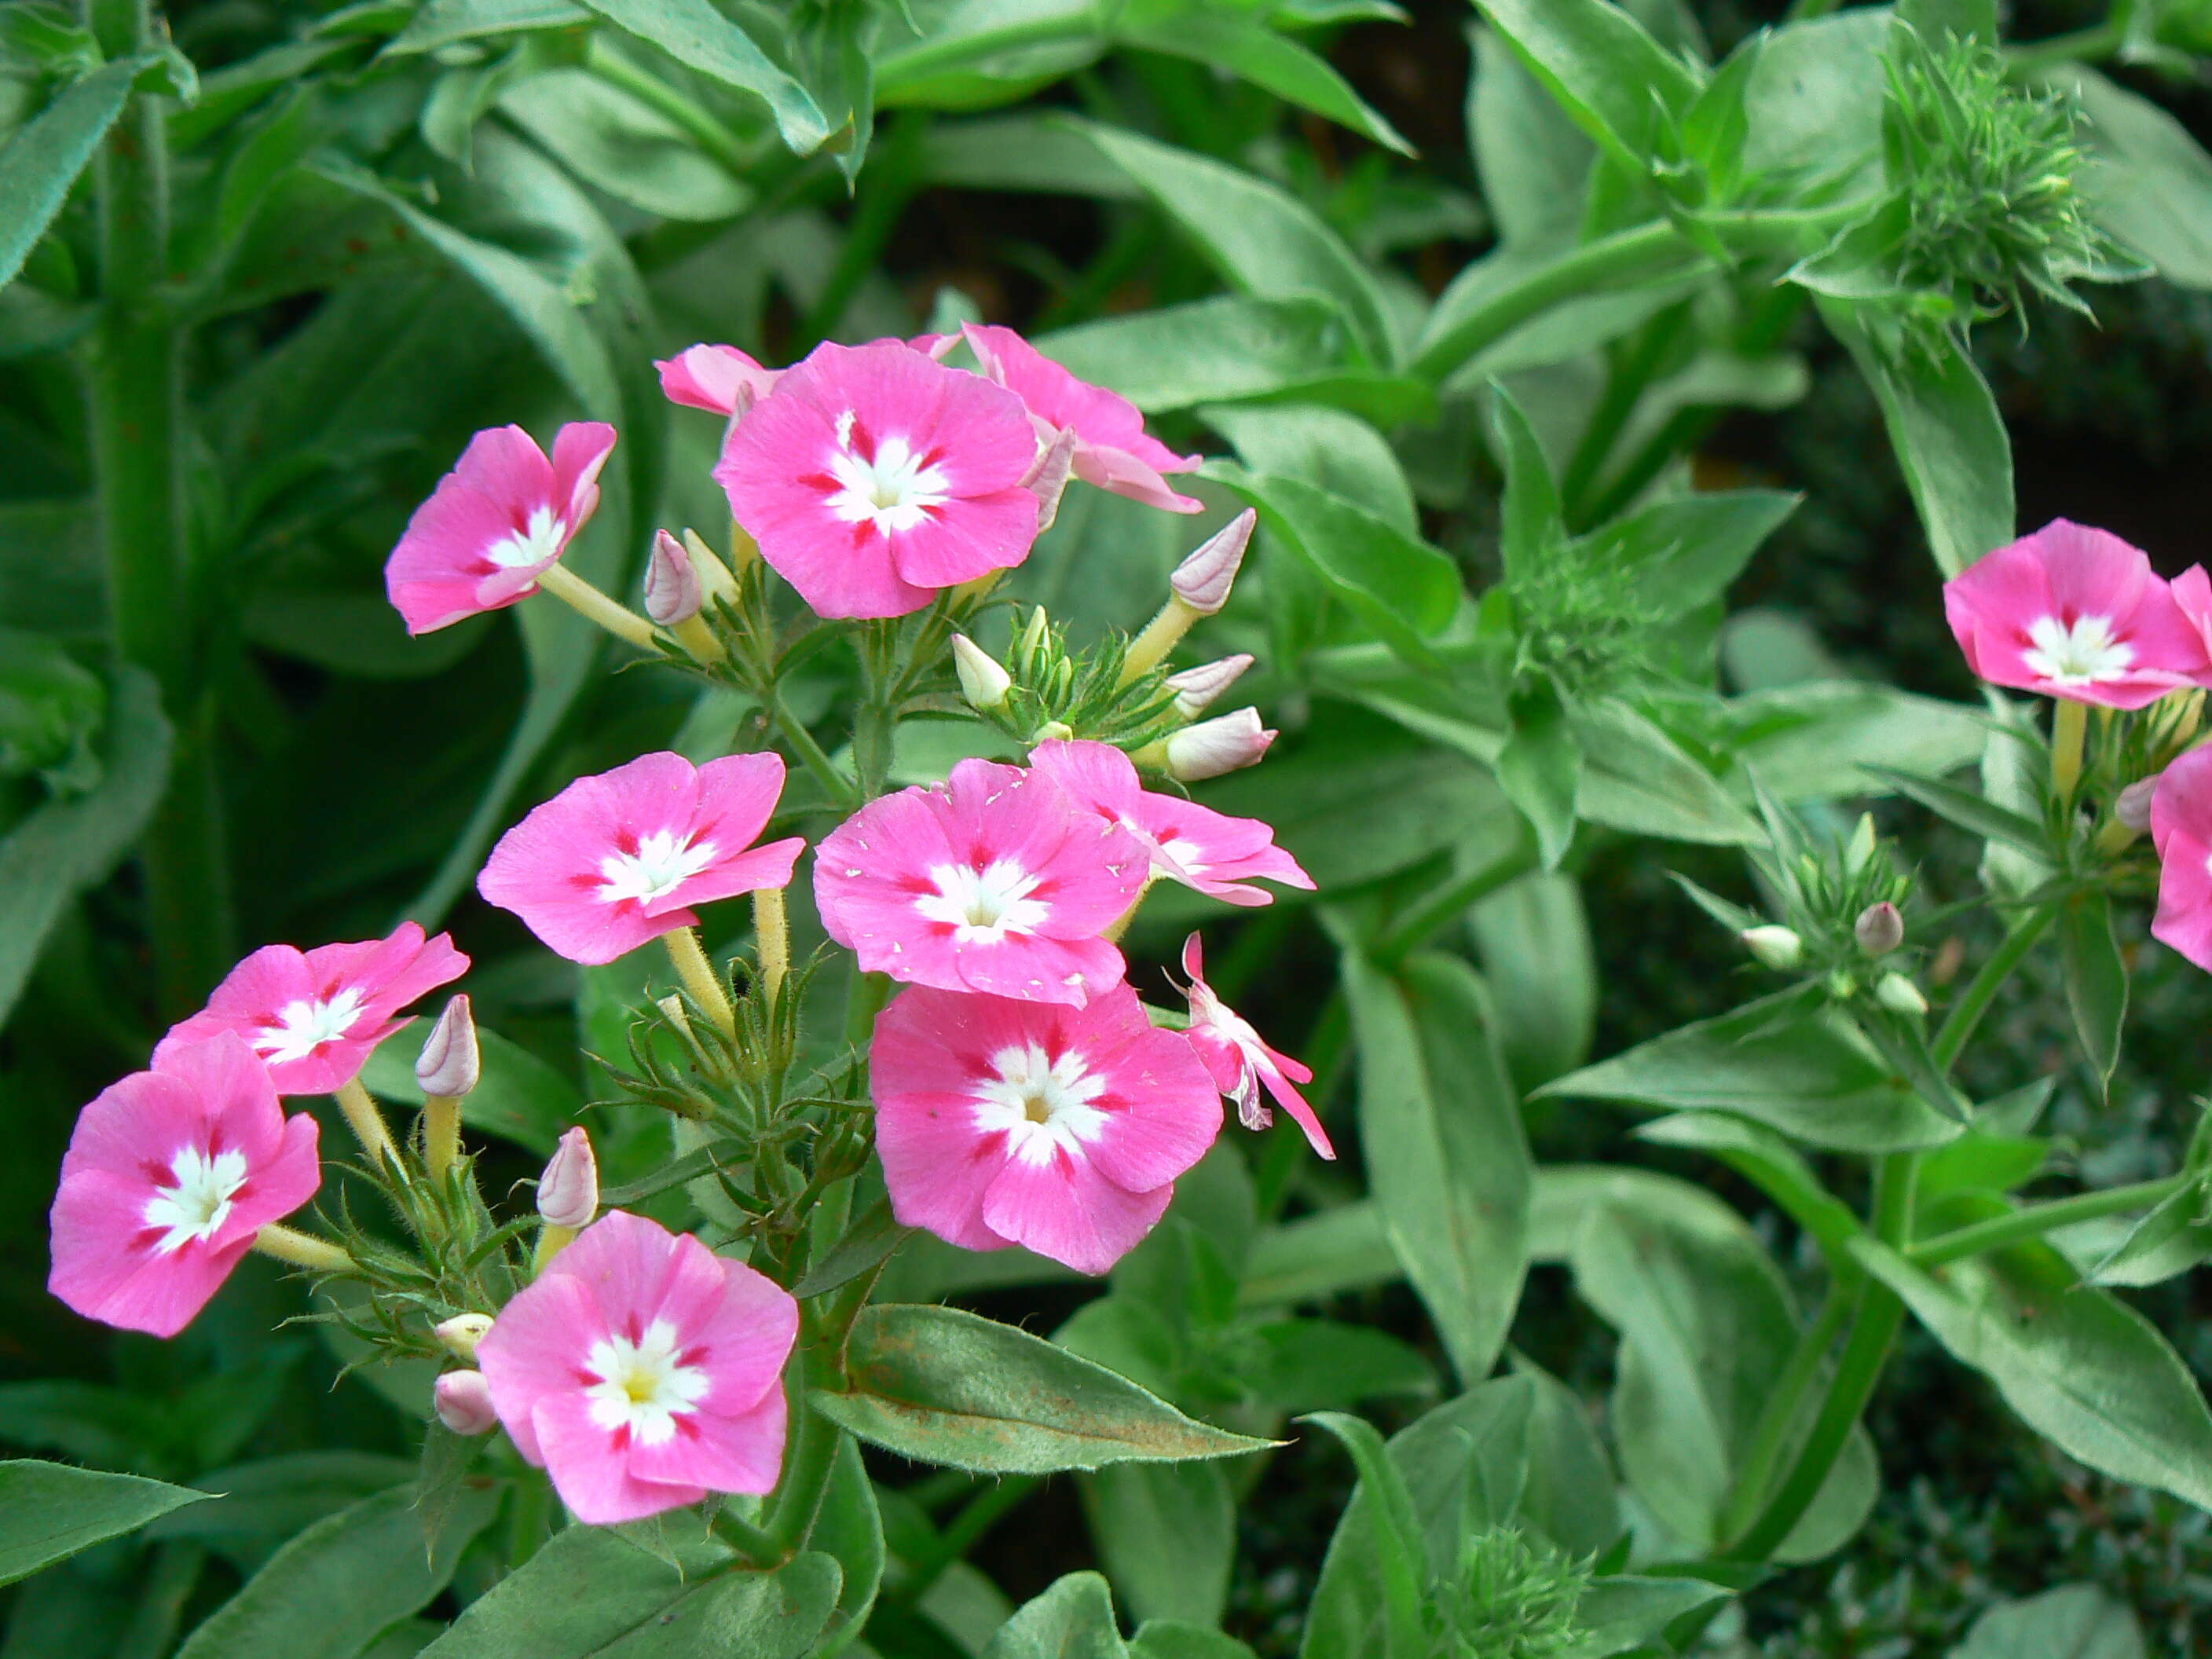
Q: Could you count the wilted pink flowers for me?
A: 1